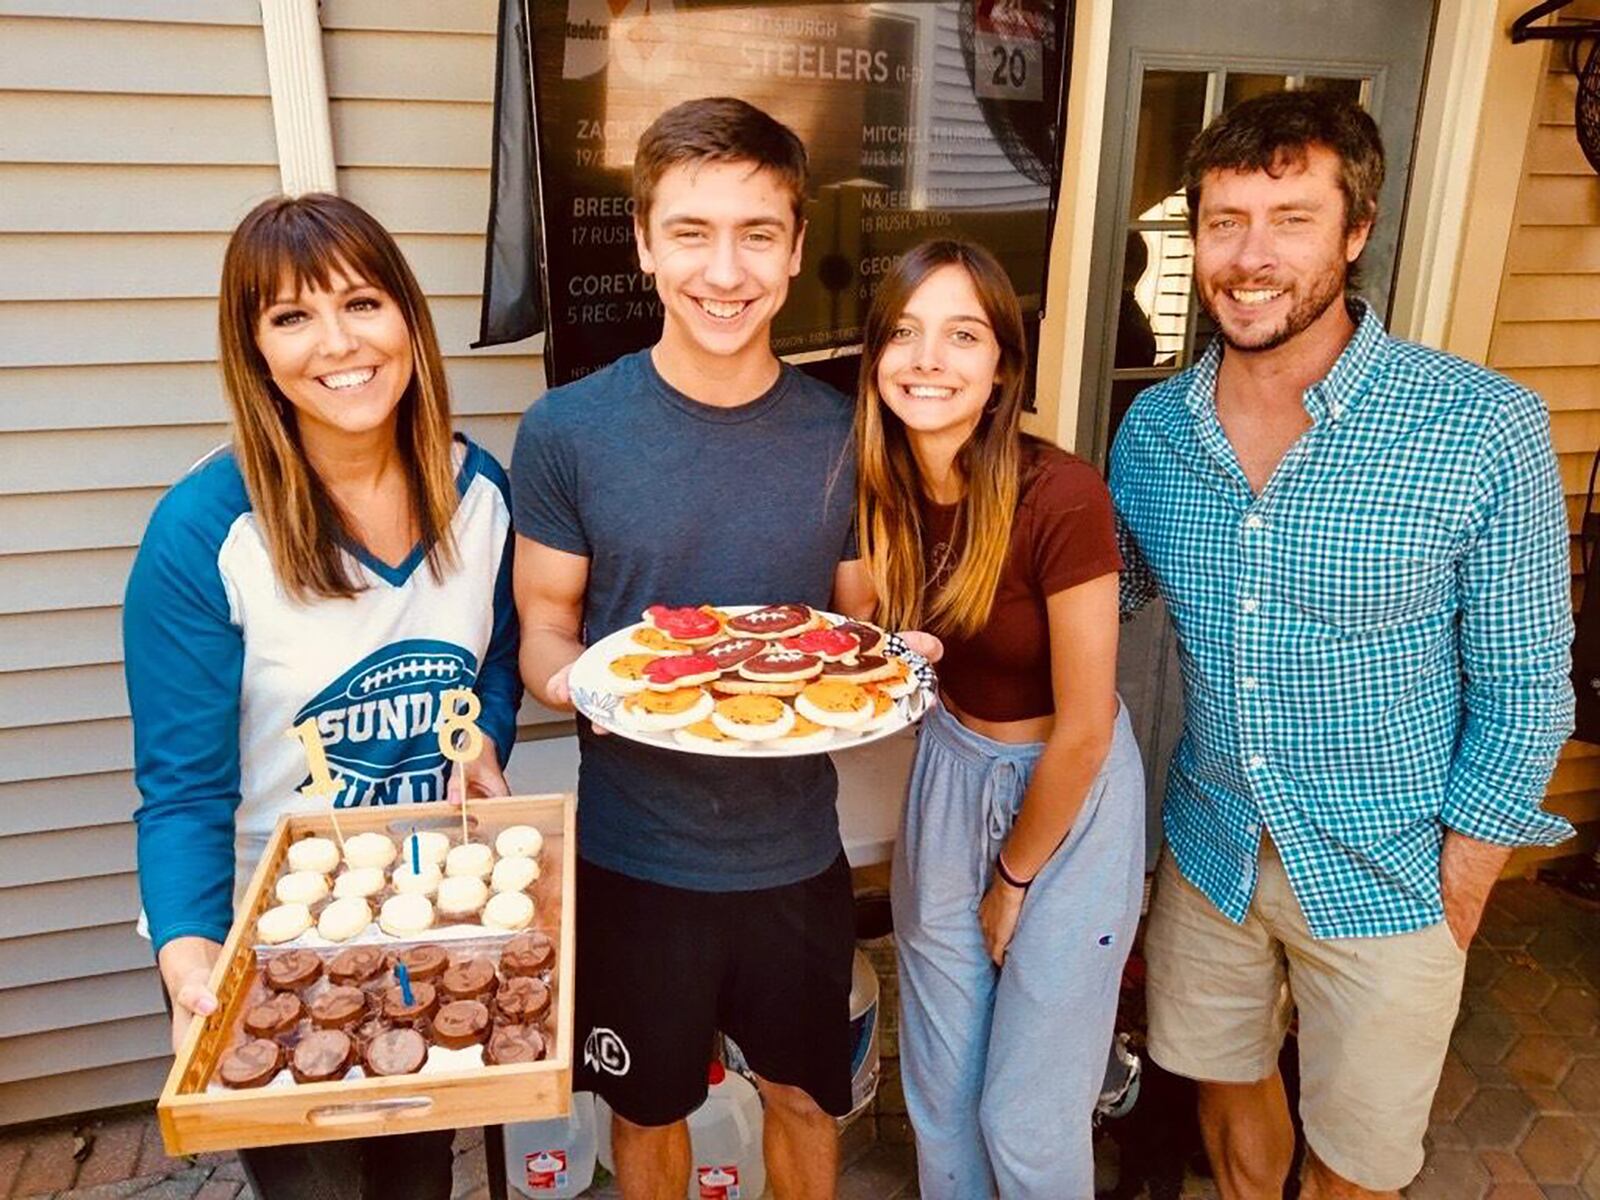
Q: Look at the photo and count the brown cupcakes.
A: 14